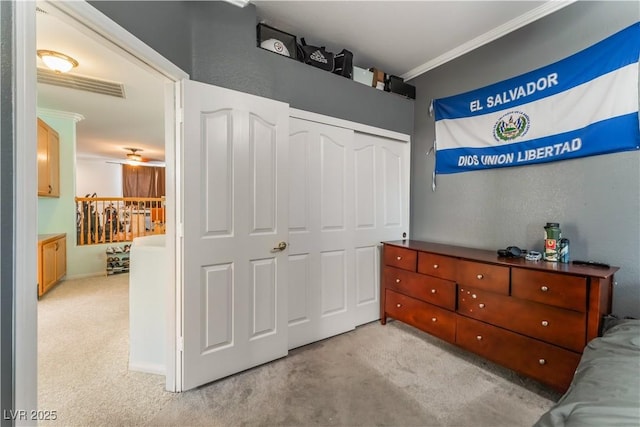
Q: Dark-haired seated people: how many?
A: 0